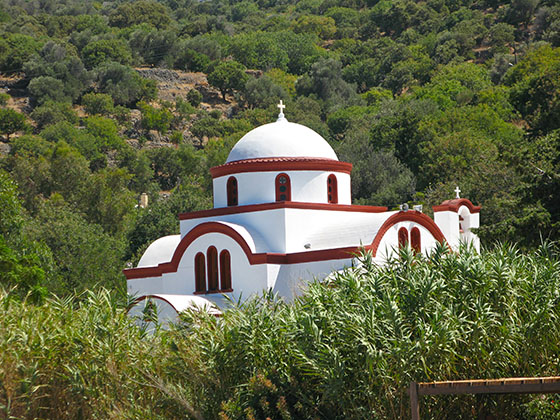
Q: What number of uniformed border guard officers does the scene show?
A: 0